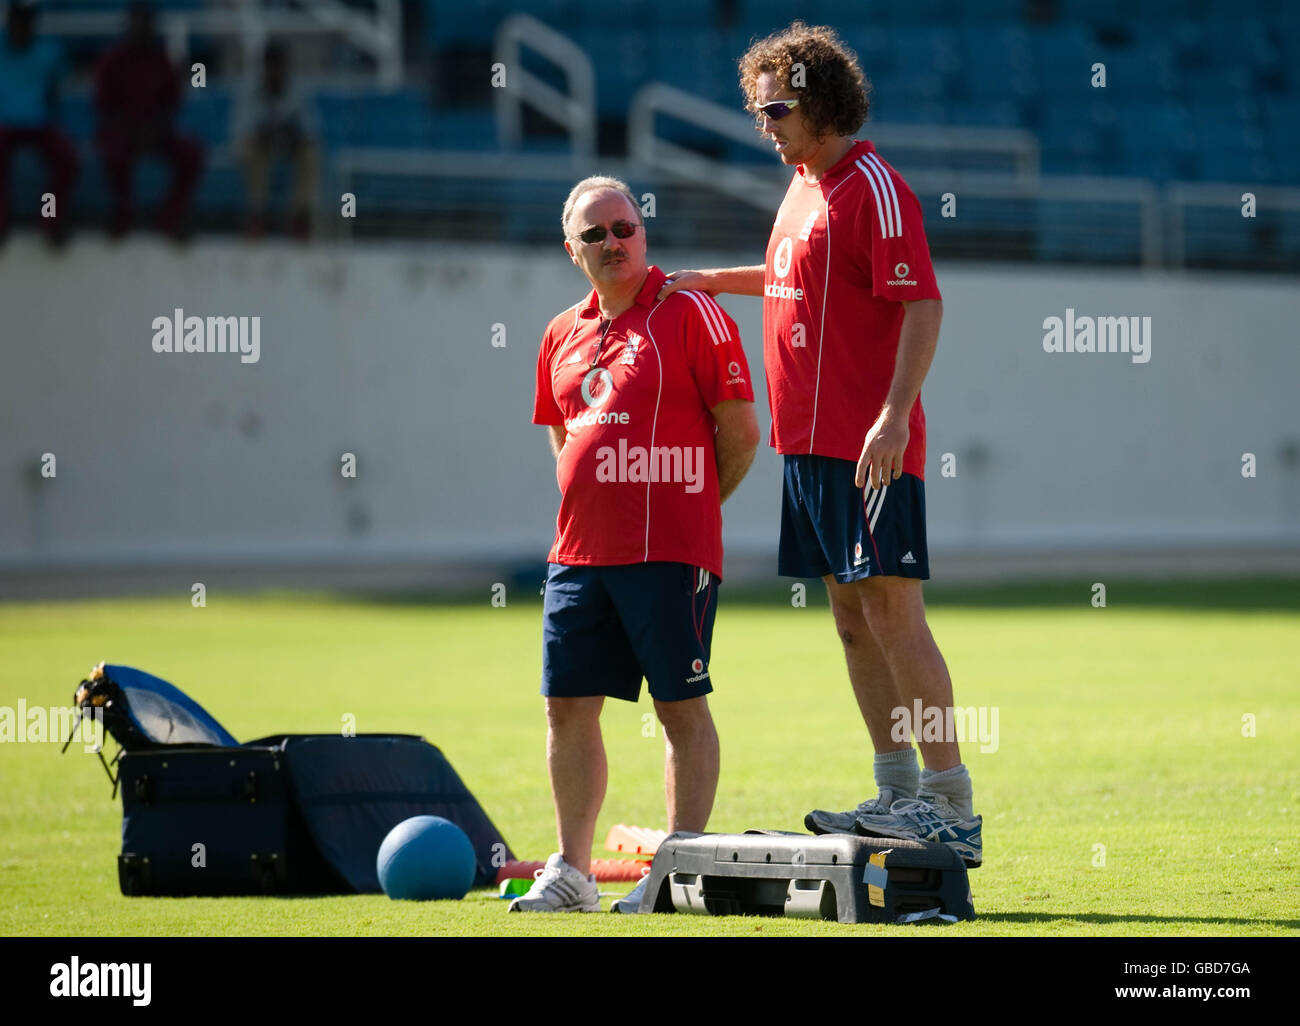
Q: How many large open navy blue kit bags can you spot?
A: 1